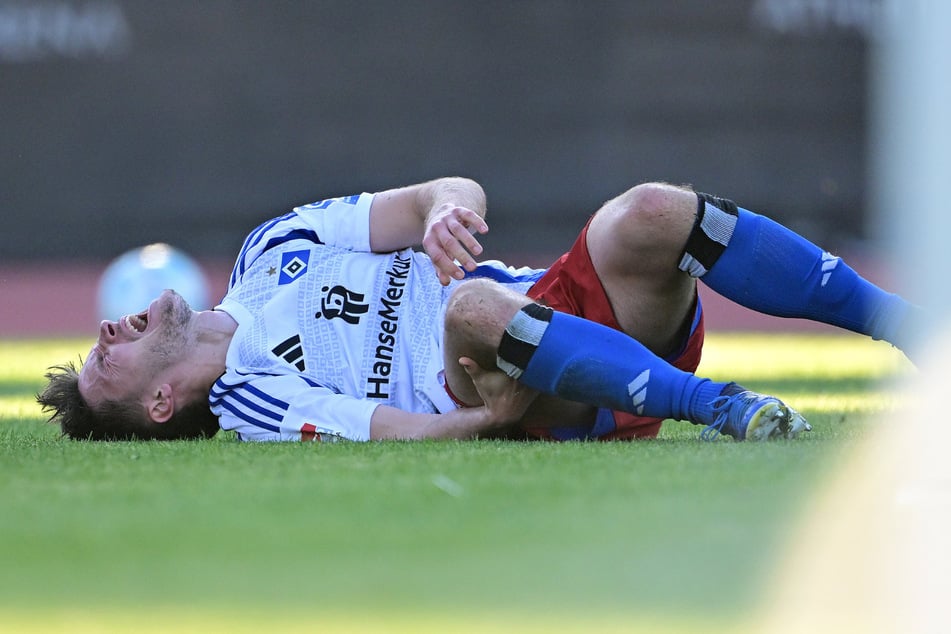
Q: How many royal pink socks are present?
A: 0